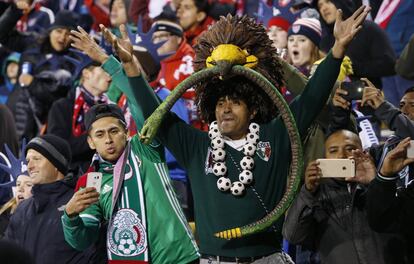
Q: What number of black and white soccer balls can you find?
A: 12